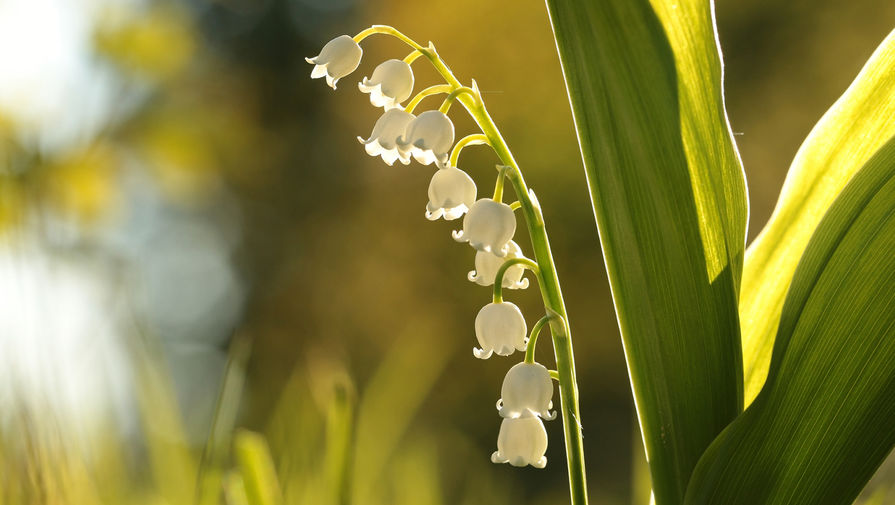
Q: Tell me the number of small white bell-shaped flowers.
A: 10